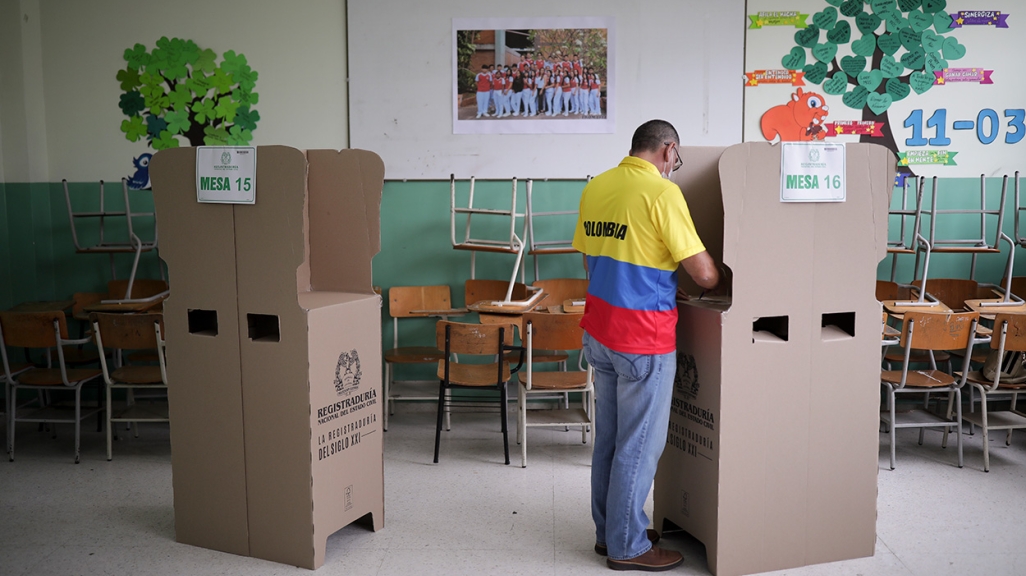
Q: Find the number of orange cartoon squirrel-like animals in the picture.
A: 1